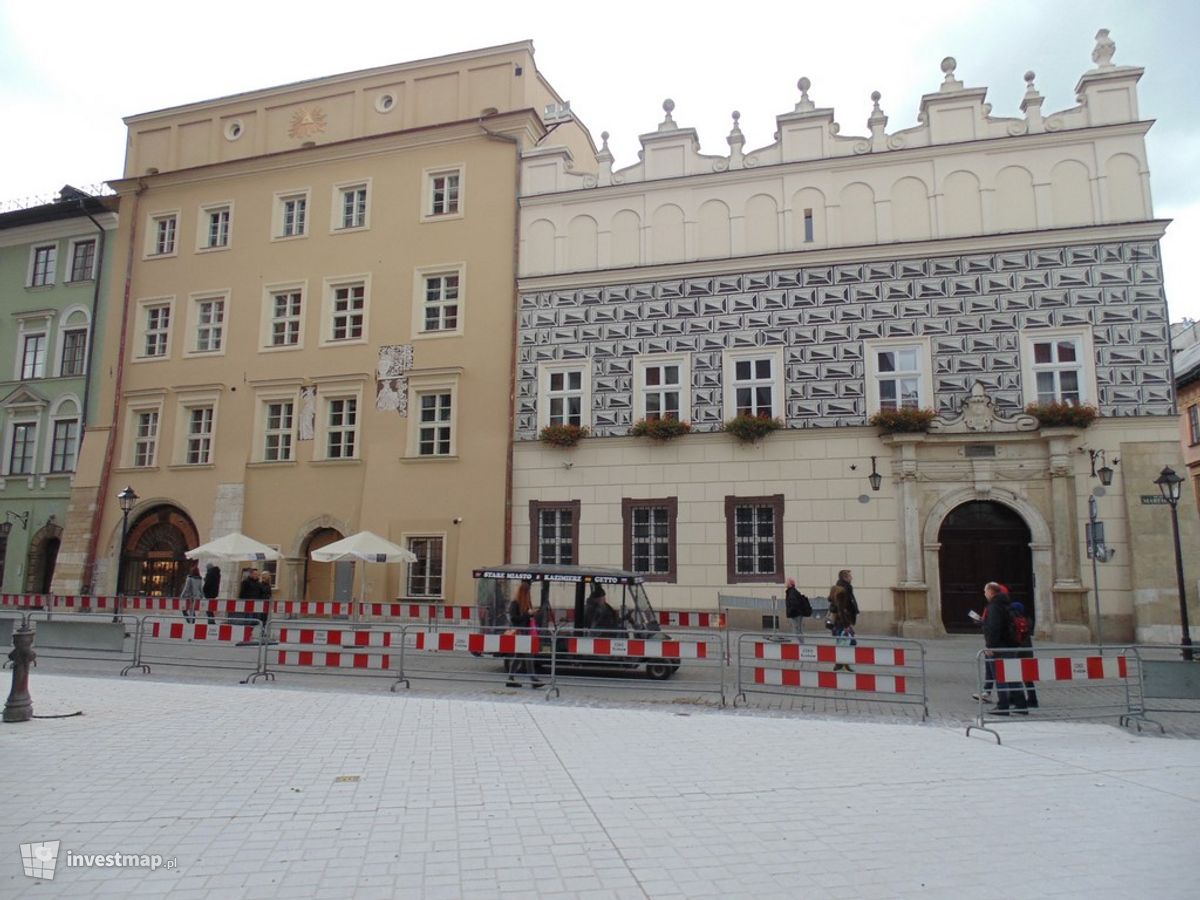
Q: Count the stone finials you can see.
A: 8